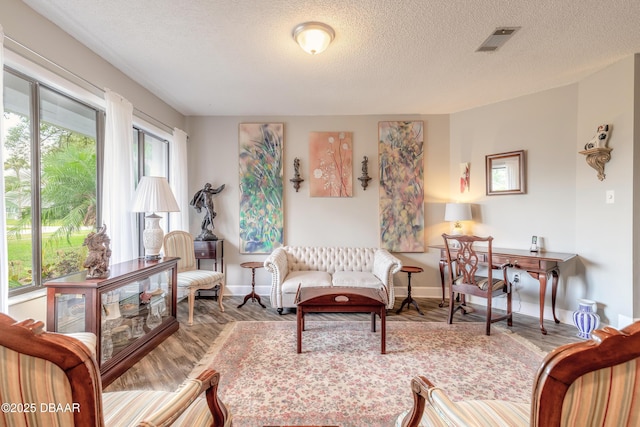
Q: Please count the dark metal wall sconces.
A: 2